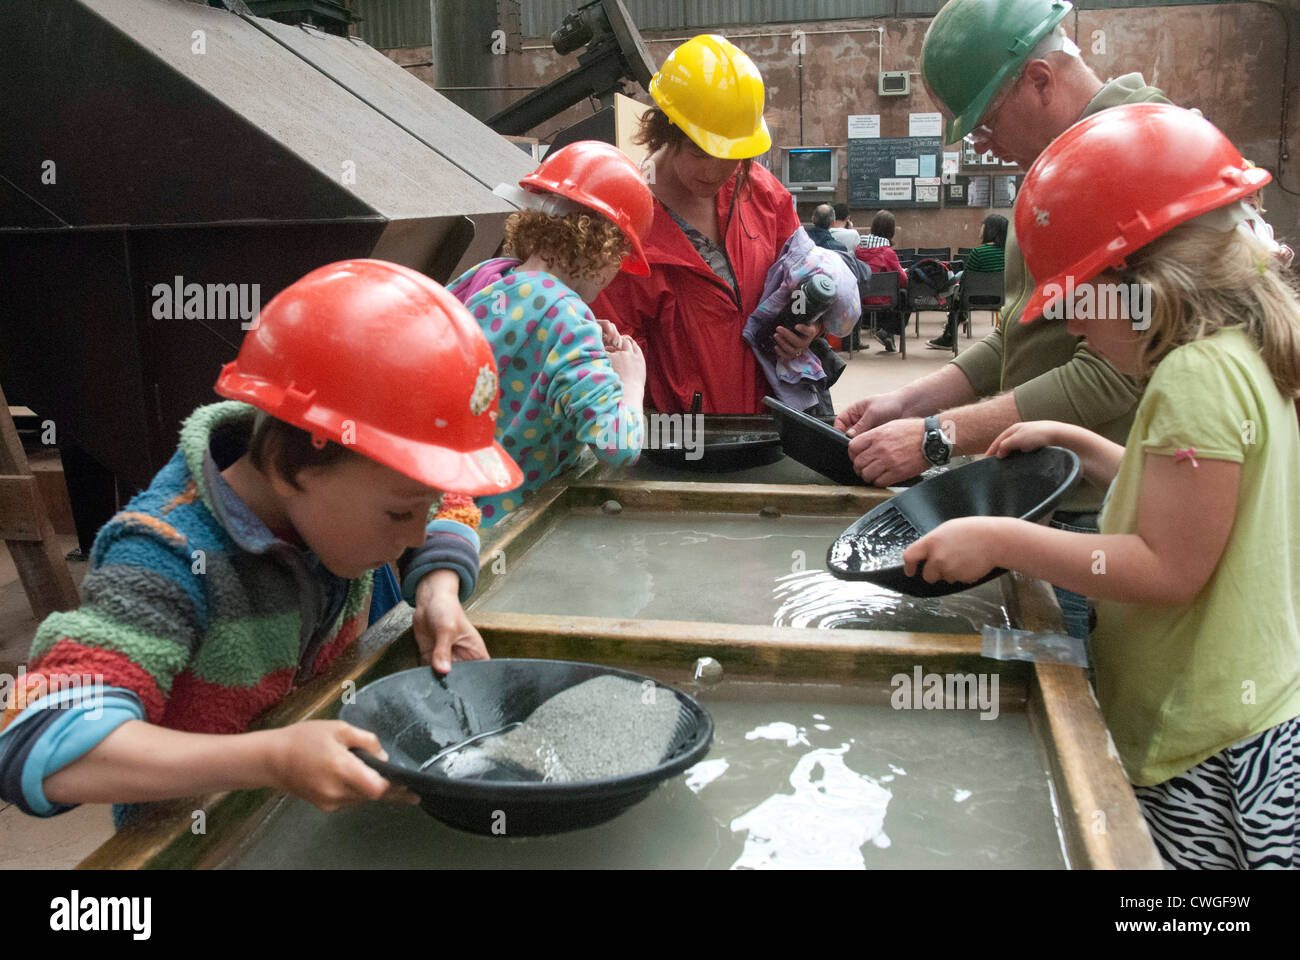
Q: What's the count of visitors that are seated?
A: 4